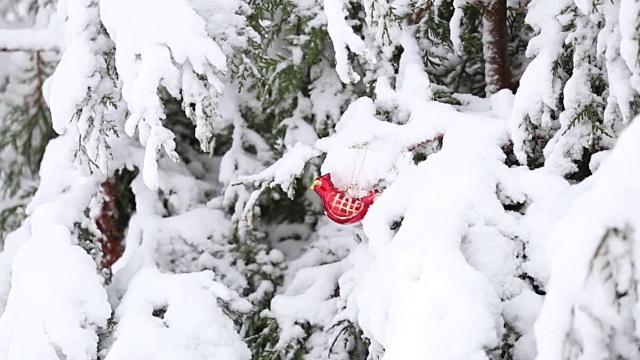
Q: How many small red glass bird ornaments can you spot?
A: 1